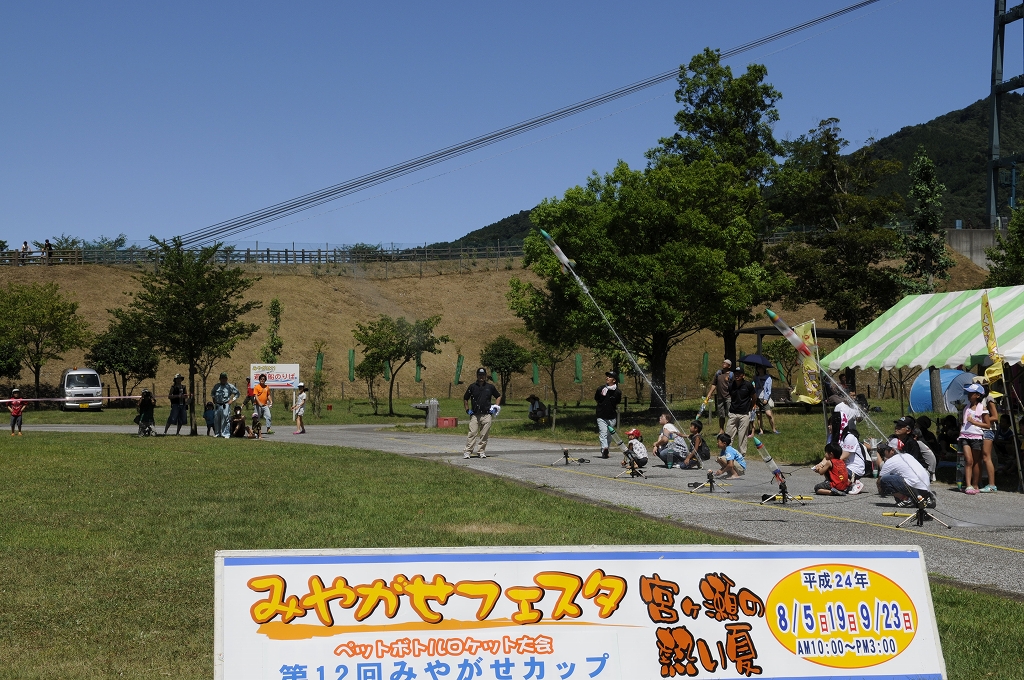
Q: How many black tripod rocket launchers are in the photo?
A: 5